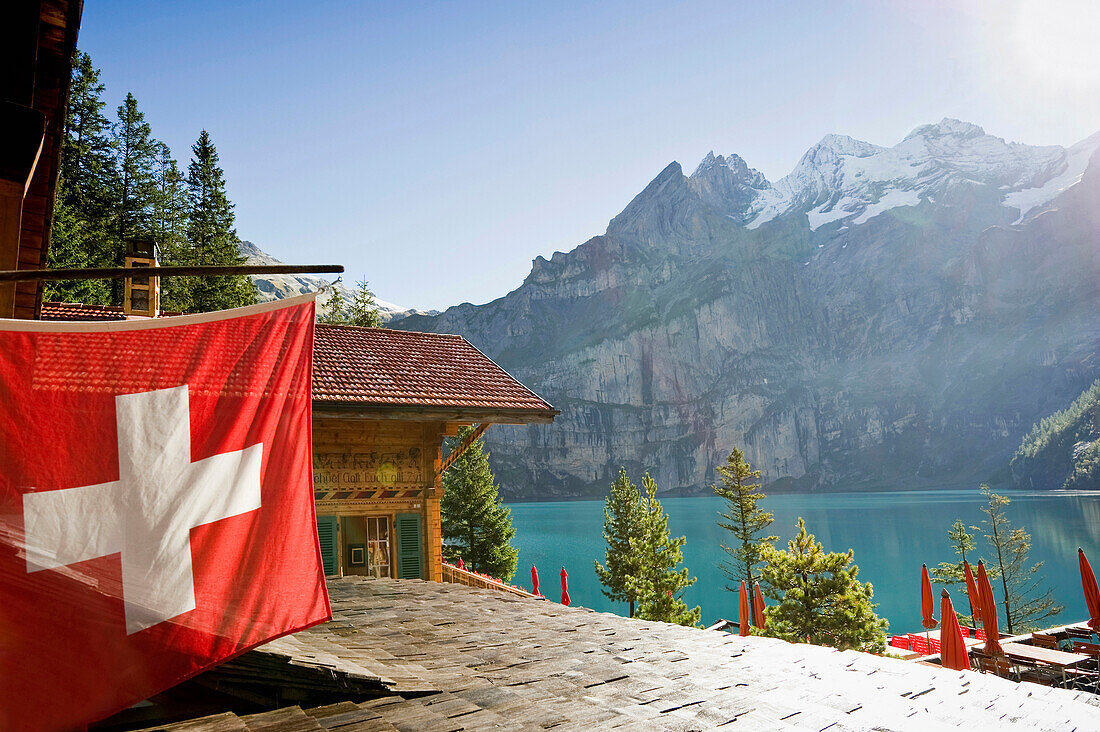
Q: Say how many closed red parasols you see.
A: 9